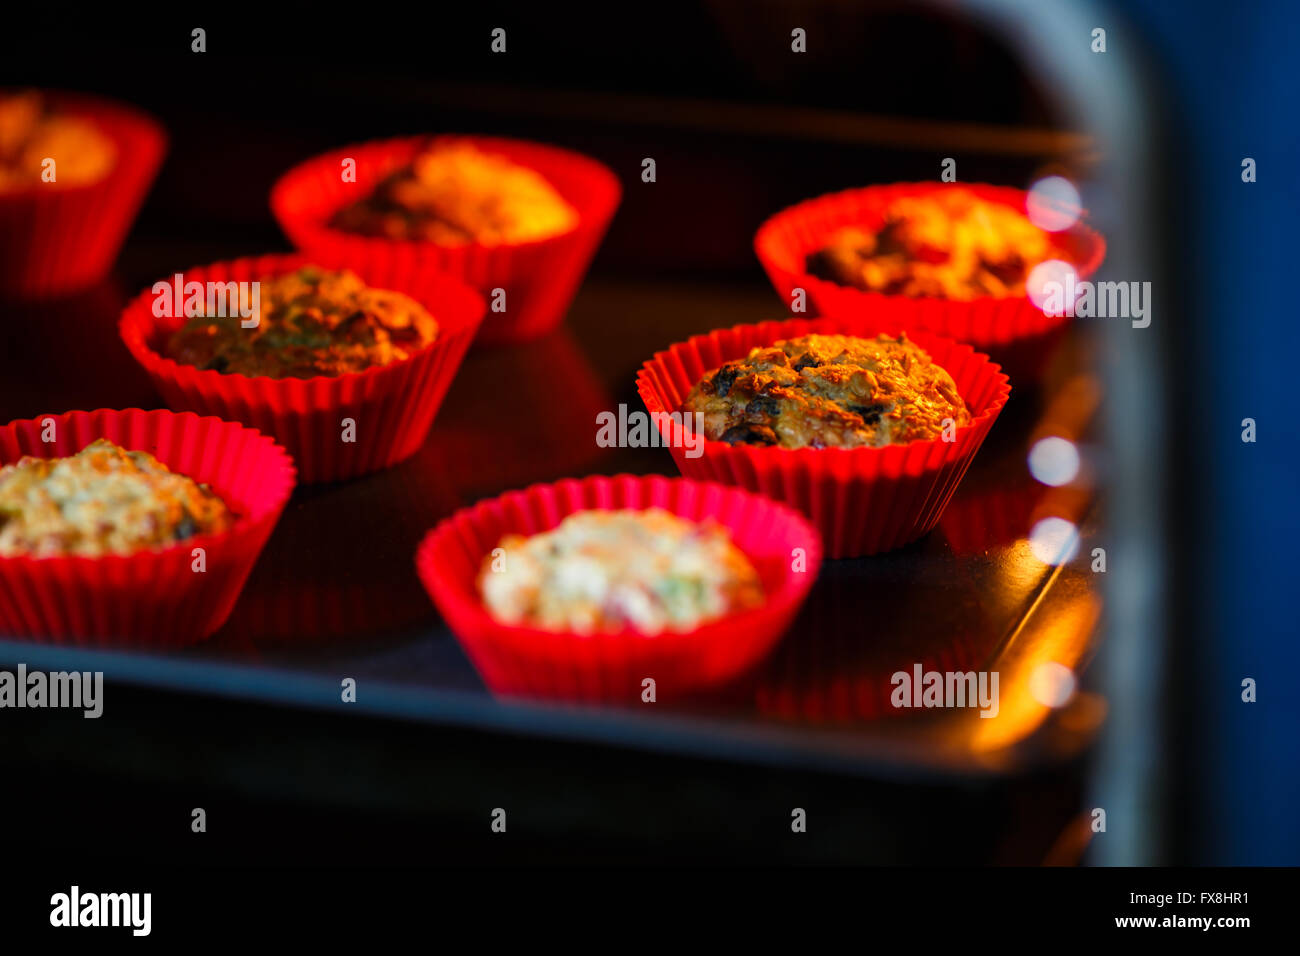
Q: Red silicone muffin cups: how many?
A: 7